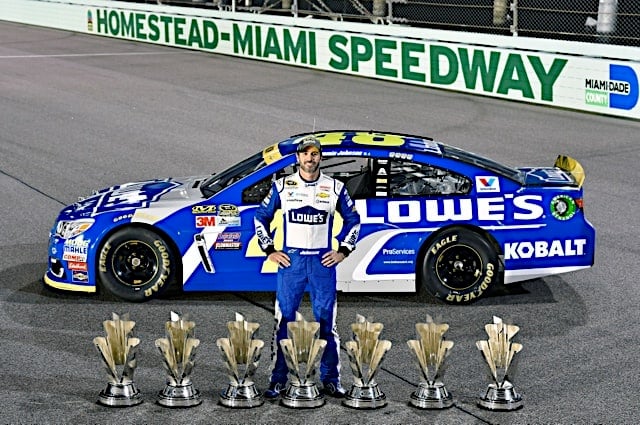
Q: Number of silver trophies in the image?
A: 7